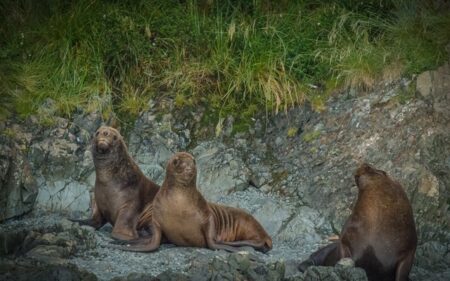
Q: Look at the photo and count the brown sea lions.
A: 3